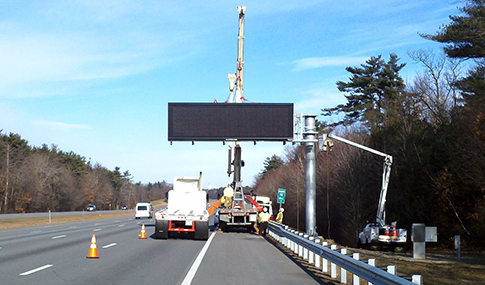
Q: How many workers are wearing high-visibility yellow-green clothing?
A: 3